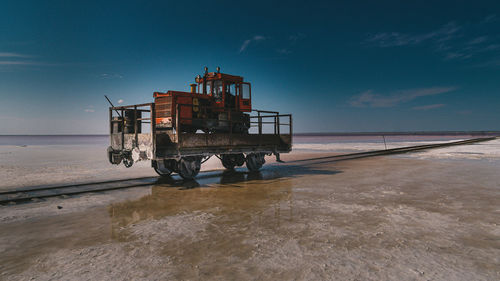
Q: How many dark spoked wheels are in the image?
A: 4